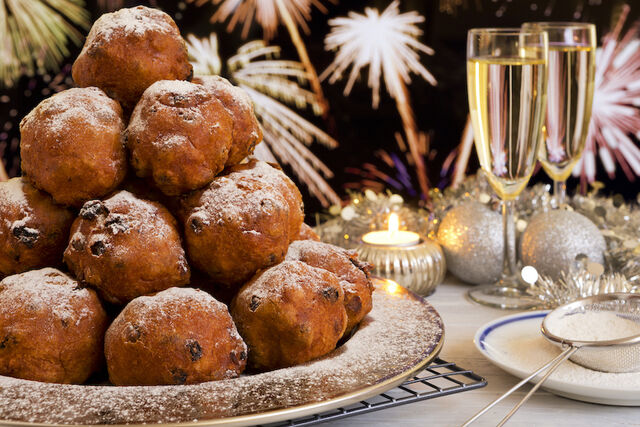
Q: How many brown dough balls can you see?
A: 13